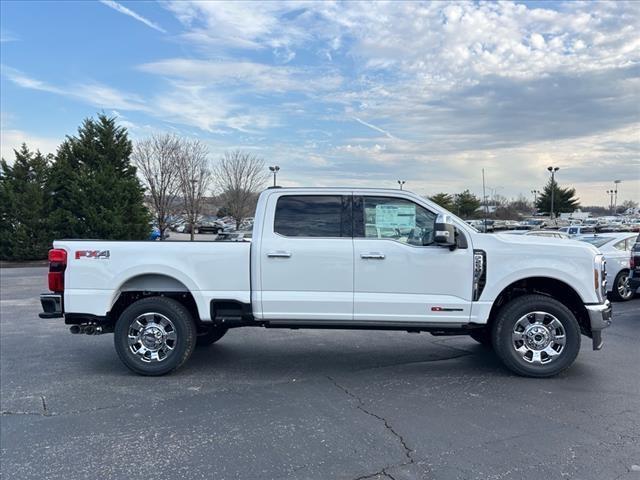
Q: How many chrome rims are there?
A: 2